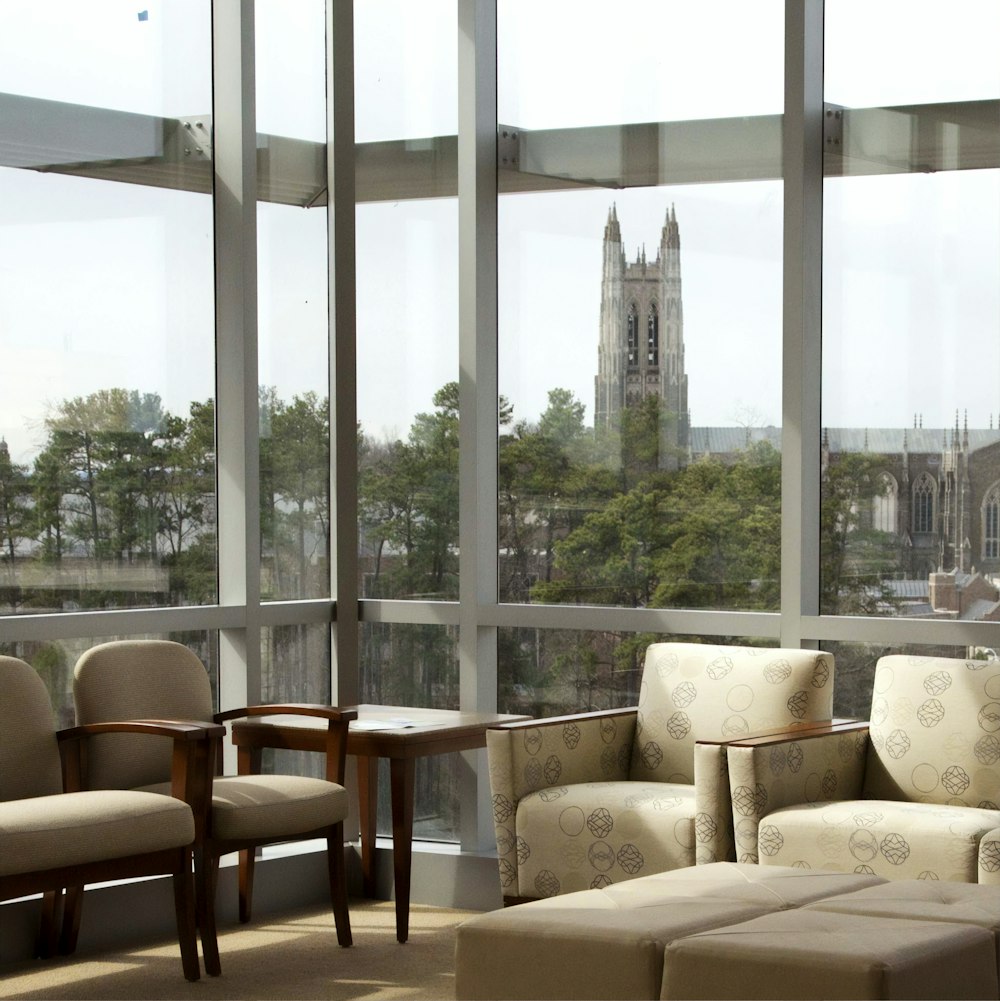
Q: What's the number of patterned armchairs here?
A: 2